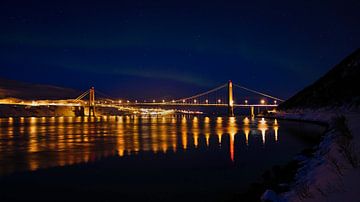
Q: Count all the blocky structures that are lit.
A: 2